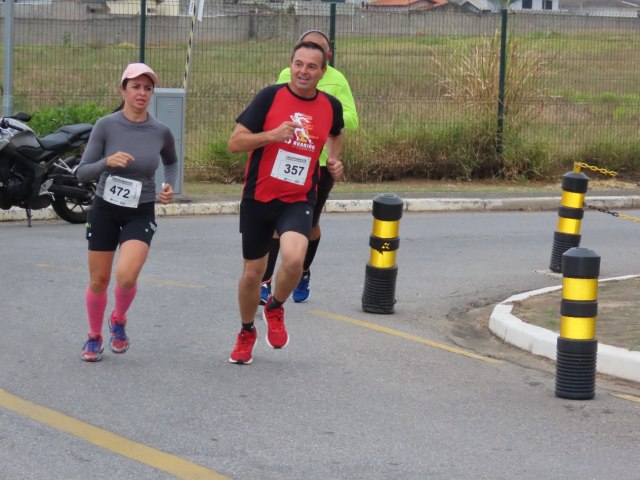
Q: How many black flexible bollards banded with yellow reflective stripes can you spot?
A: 3